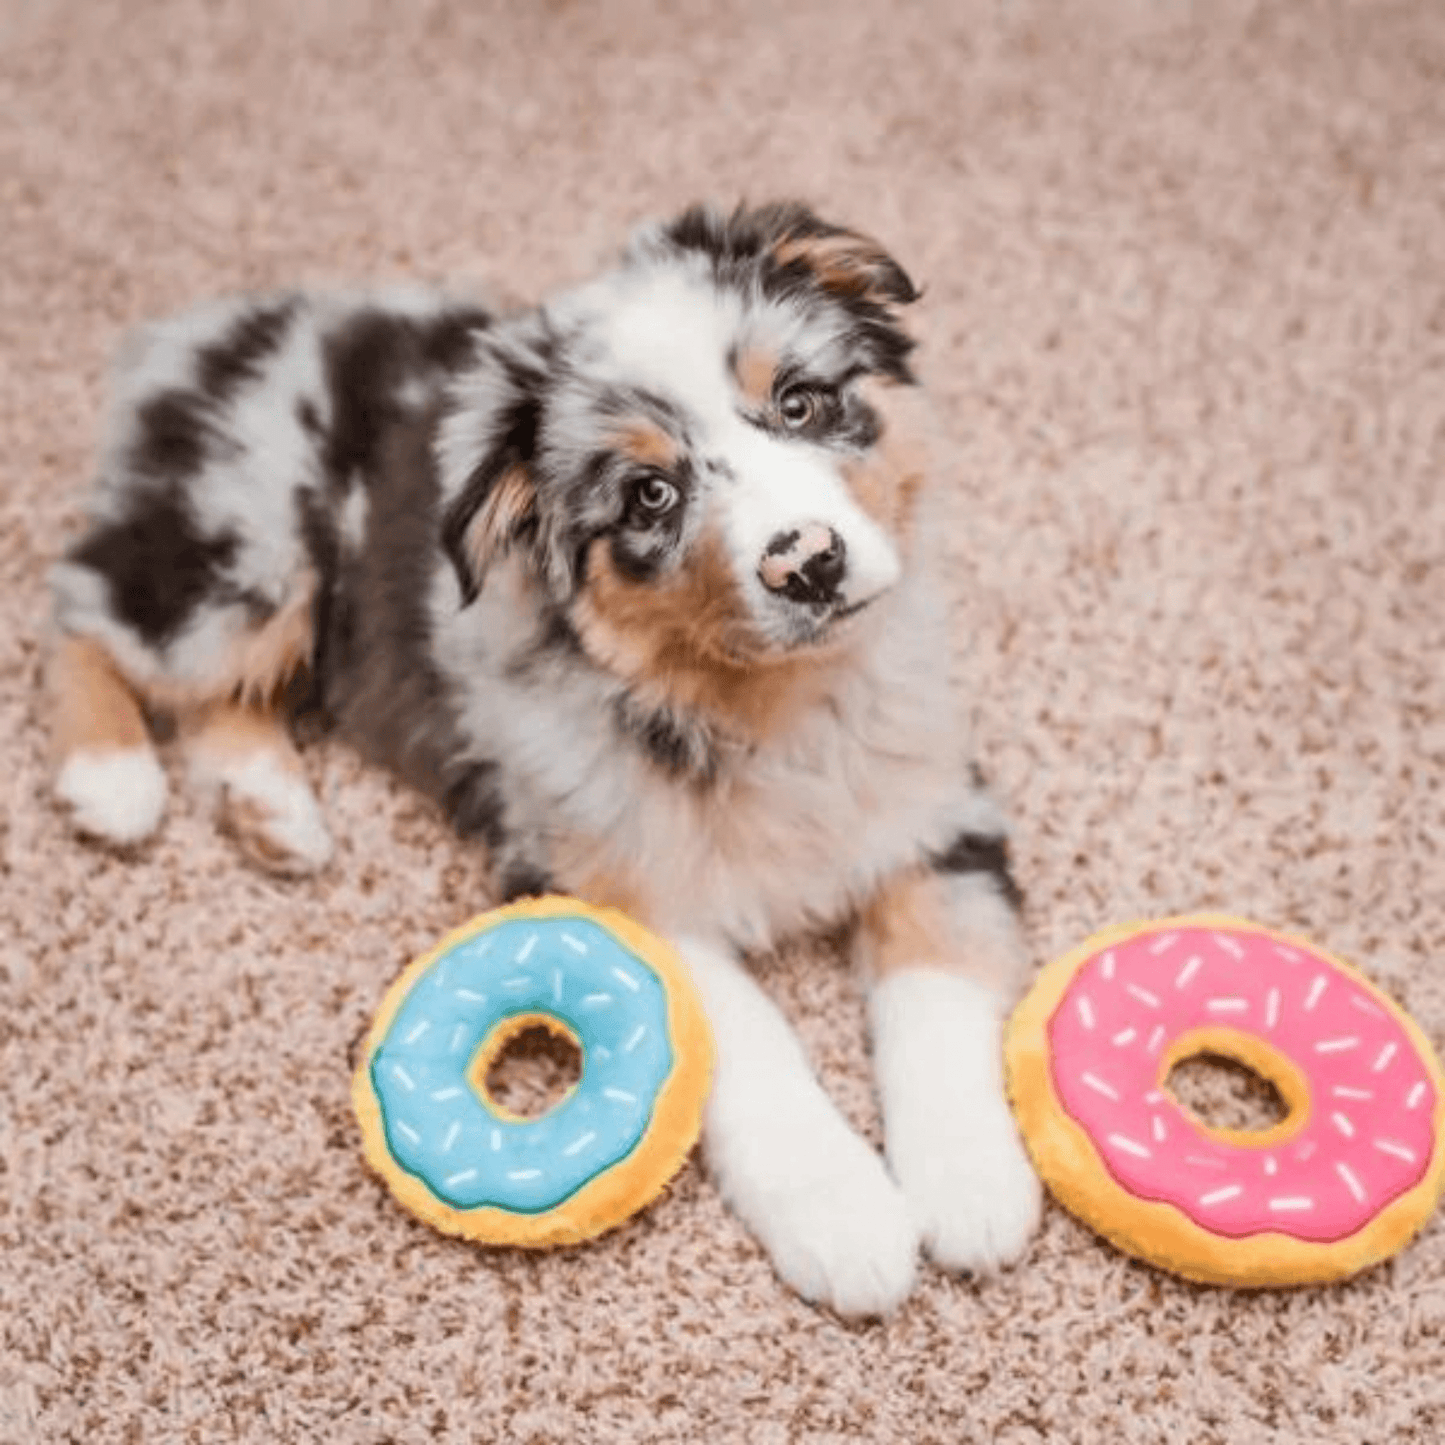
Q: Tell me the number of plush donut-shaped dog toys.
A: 2